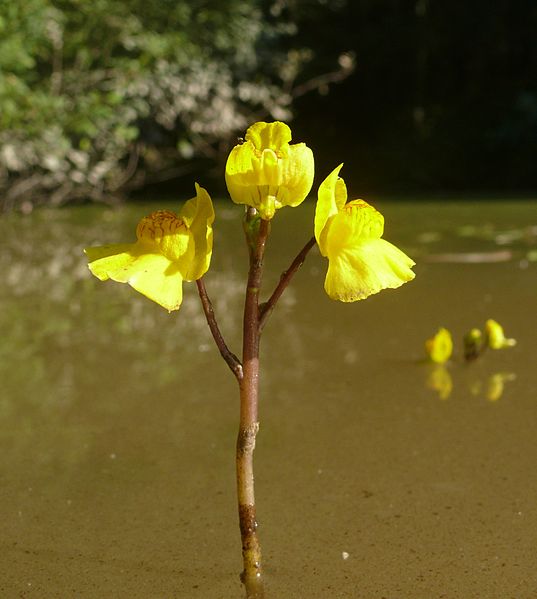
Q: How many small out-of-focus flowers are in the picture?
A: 2